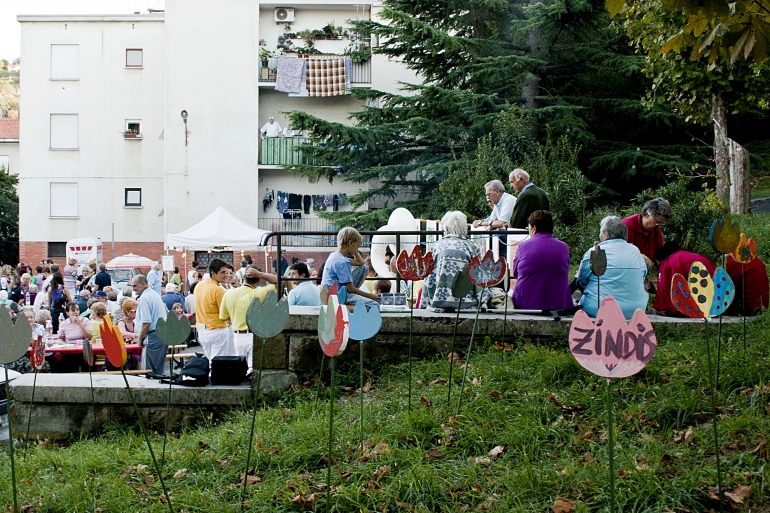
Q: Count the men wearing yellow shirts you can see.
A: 2